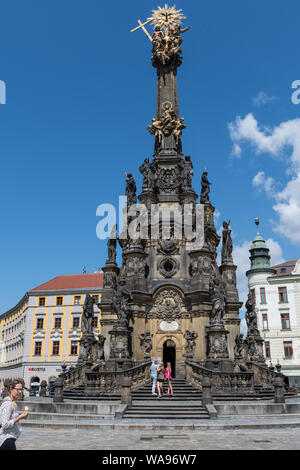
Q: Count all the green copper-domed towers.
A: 1